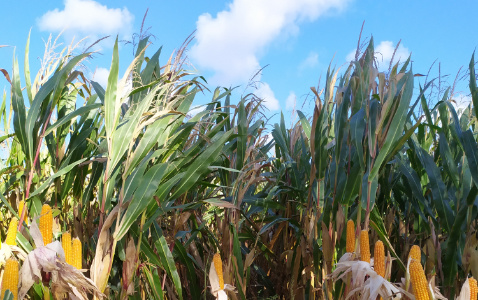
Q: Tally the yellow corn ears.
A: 13